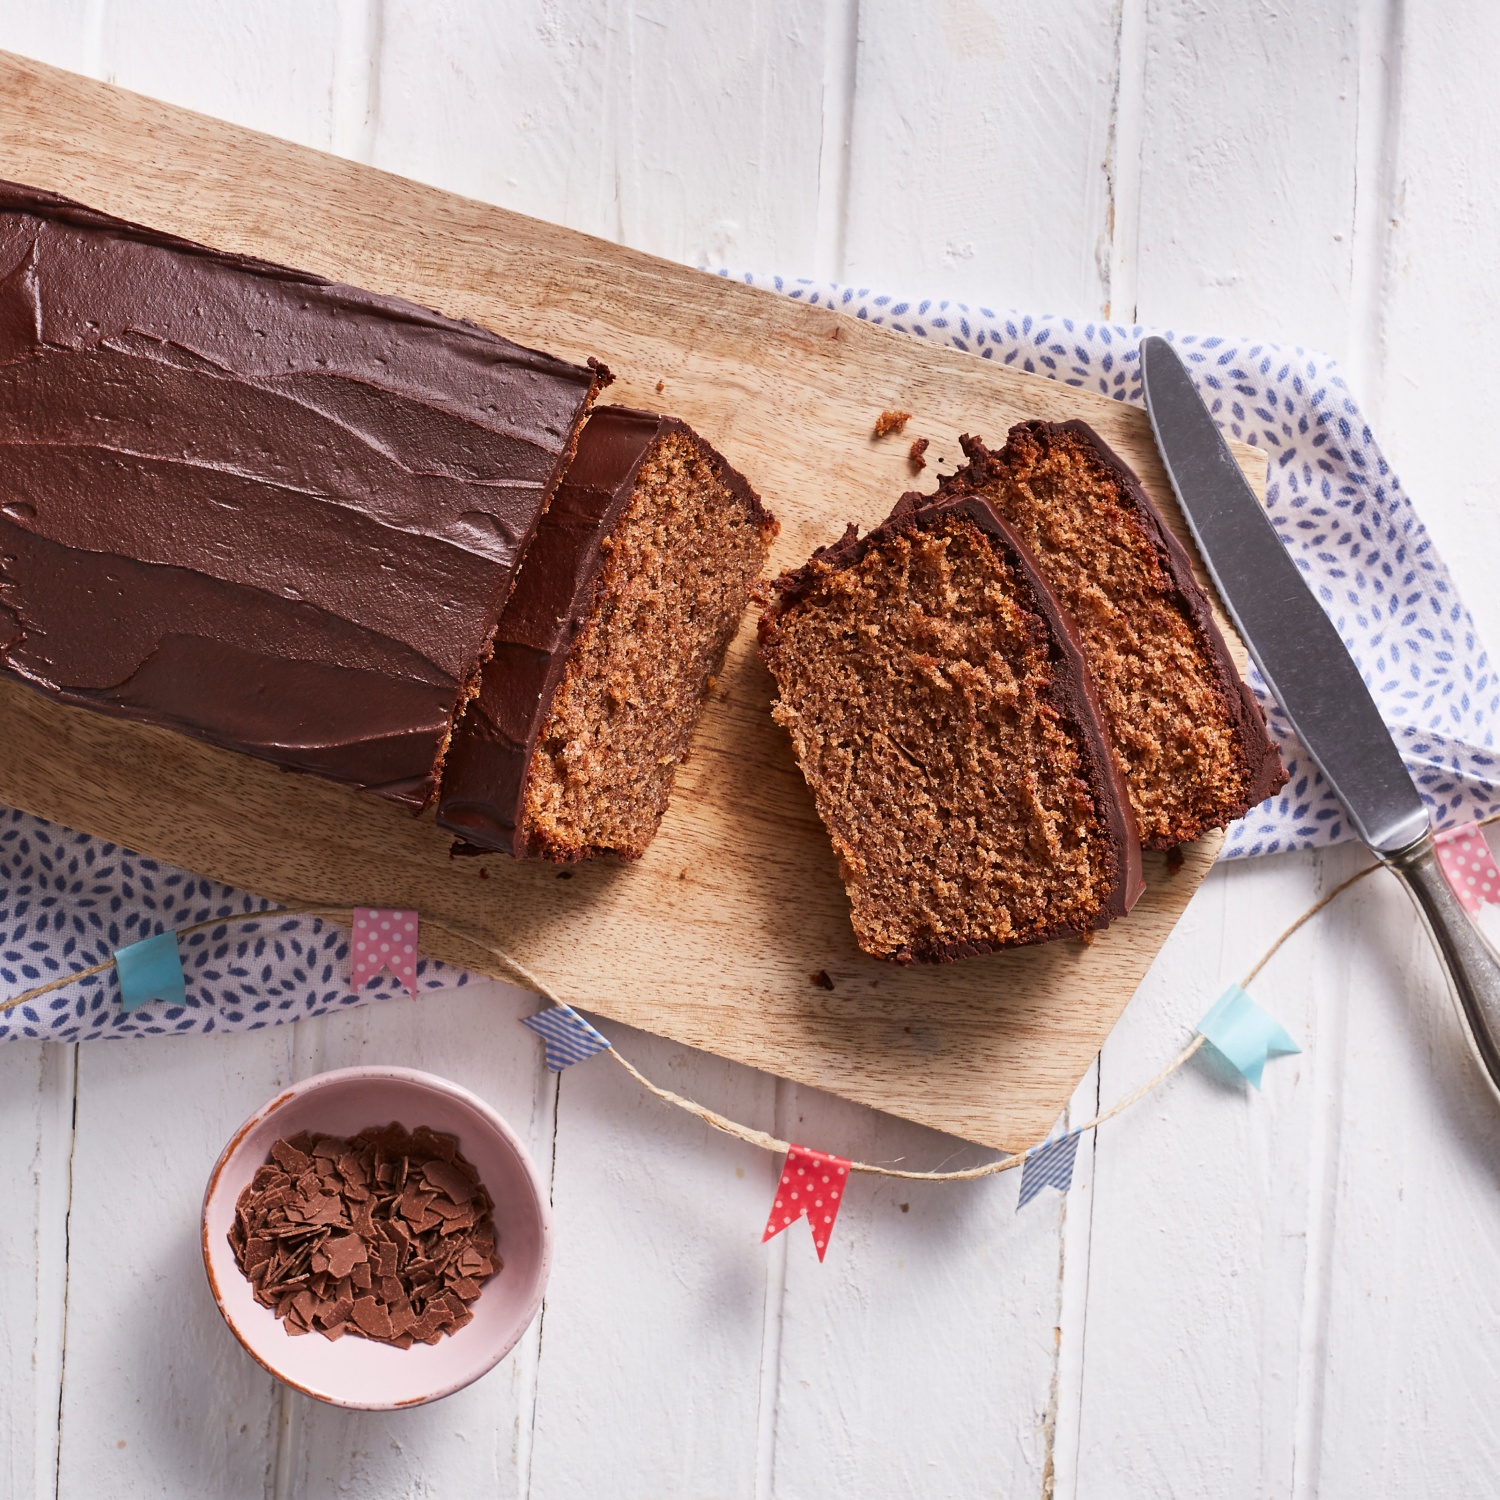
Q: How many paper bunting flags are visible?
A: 7